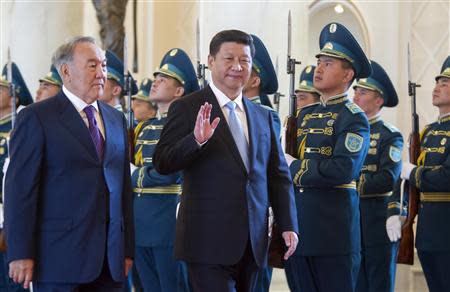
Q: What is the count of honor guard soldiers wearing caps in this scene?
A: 10